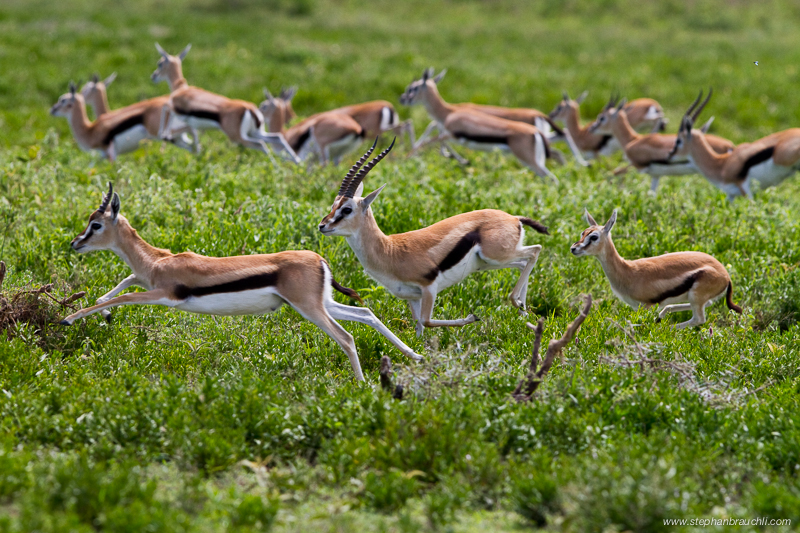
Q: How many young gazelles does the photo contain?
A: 1